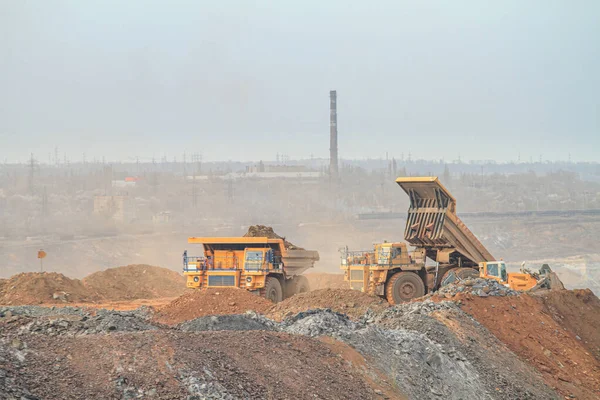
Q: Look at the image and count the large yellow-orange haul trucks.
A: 2